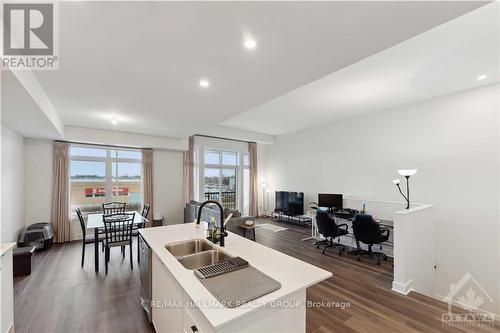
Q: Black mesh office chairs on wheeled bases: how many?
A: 2